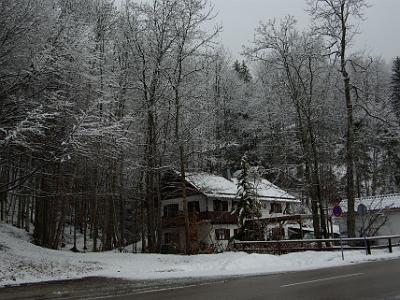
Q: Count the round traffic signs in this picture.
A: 2